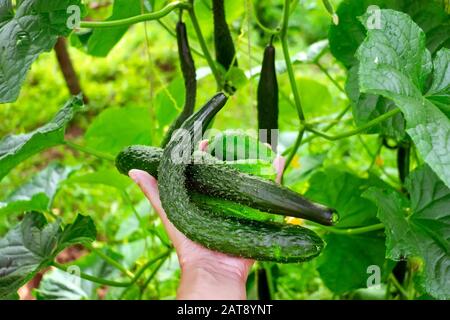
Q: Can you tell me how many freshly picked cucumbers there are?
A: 2